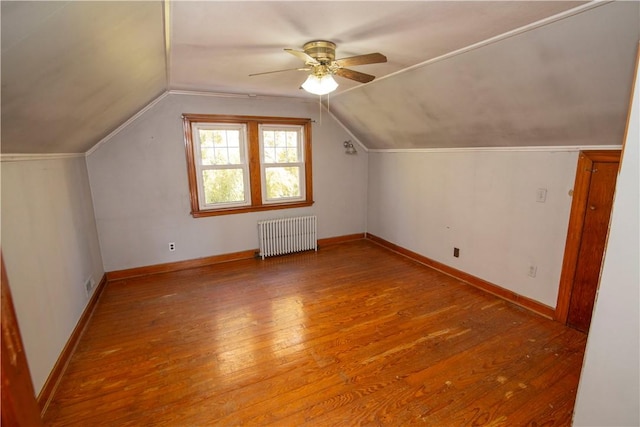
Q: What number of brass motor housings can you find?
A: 1